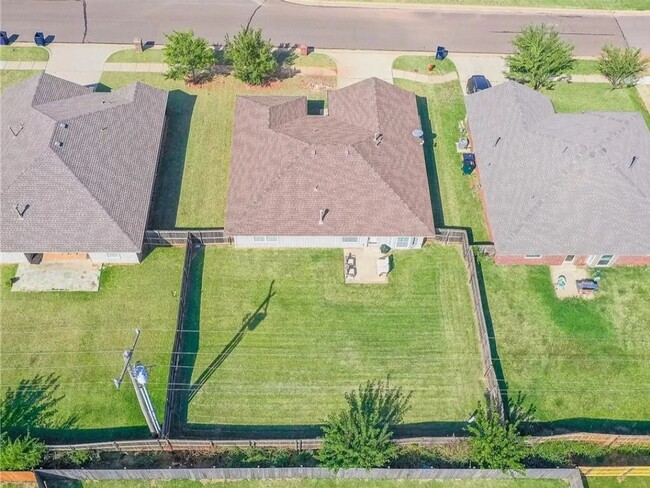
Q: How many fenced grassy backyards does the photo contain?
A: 3